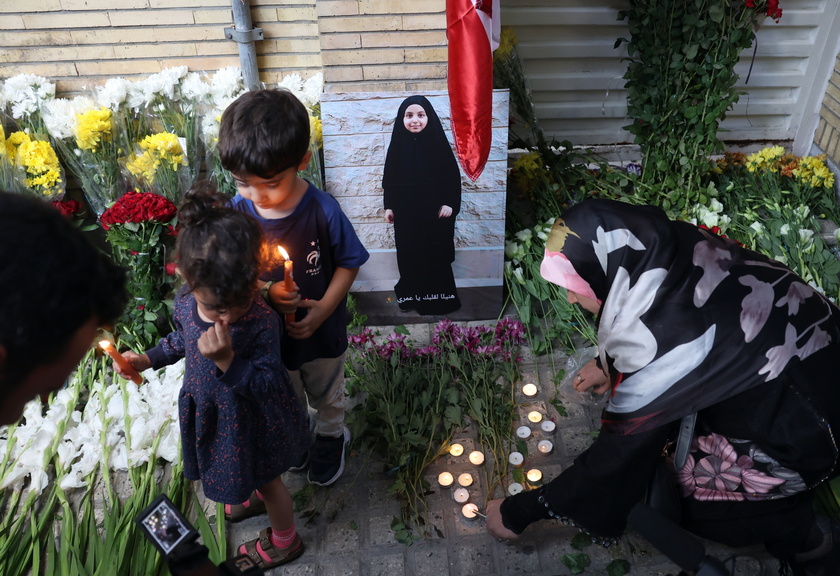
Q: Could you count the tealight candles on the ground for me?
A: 14